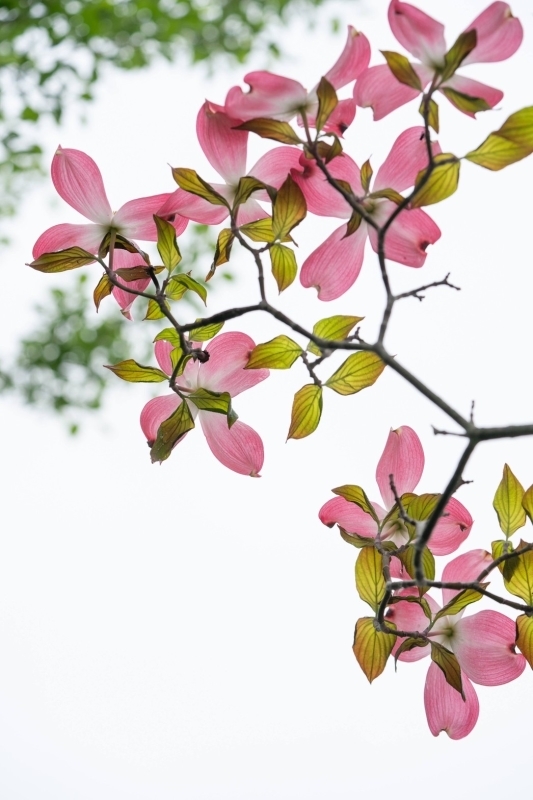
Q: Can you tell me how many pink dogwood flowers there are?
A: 8